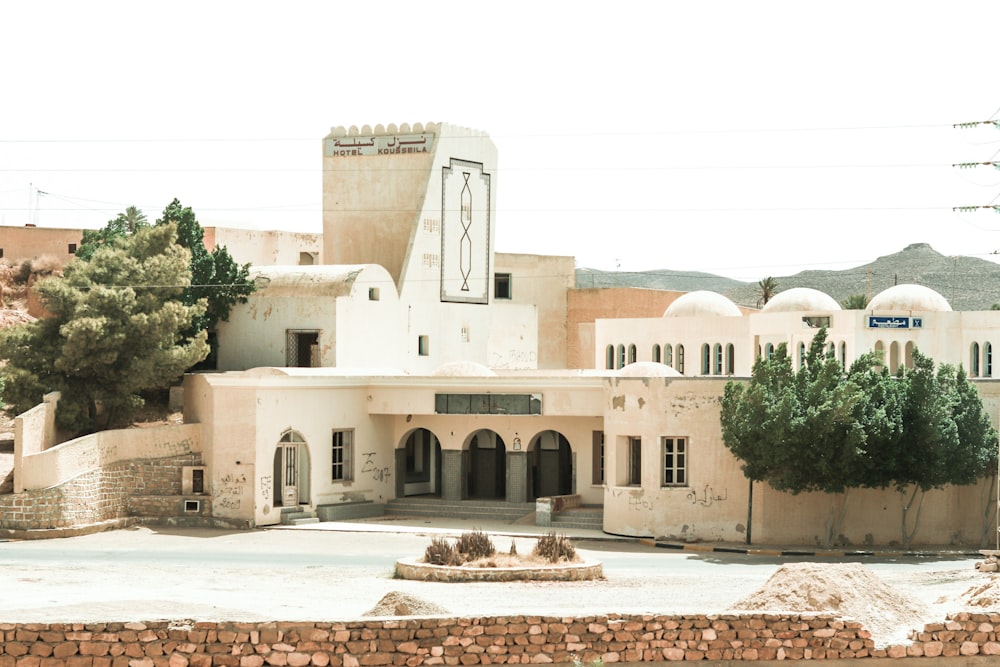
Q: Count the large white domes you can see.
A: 3